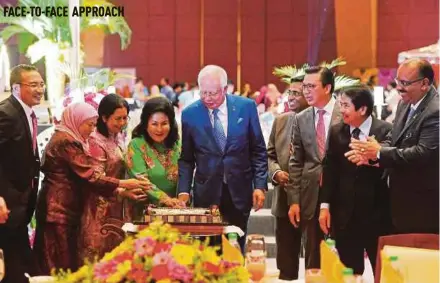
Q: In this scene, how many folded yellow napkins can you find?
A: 3